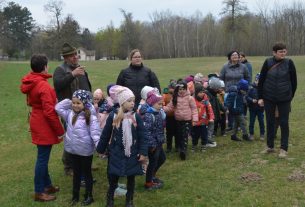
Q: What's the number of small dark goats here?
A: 0